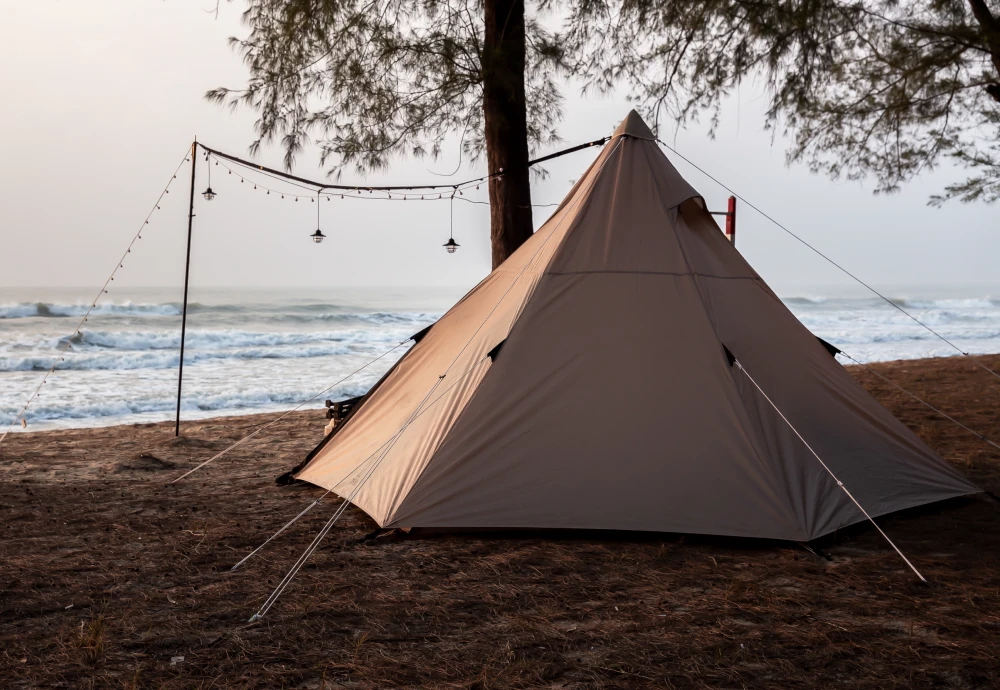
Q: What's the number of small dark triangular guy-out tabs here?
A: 4